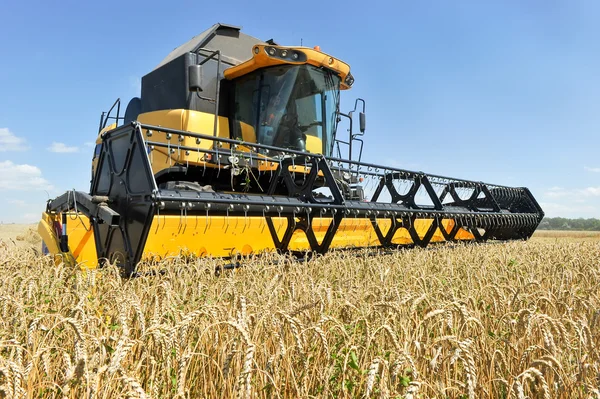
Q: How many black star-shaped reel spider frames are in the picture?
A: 3